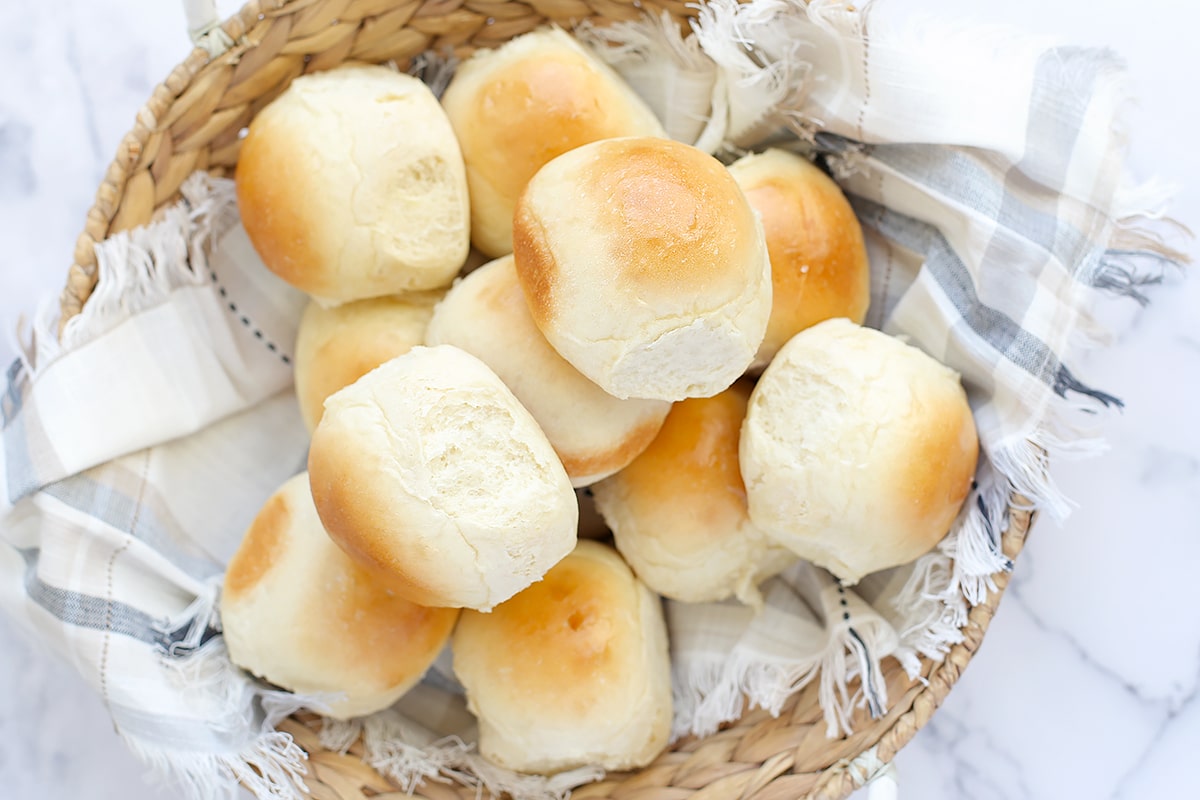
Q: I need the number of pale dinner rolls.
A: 11